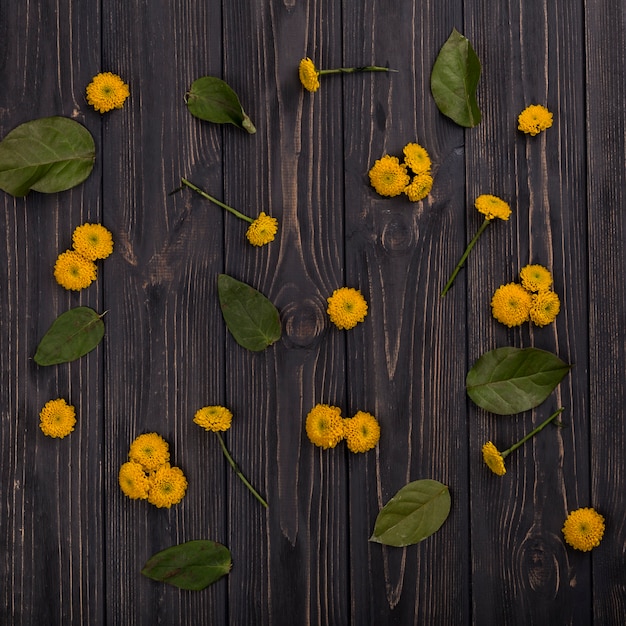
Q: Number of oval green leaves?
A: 8